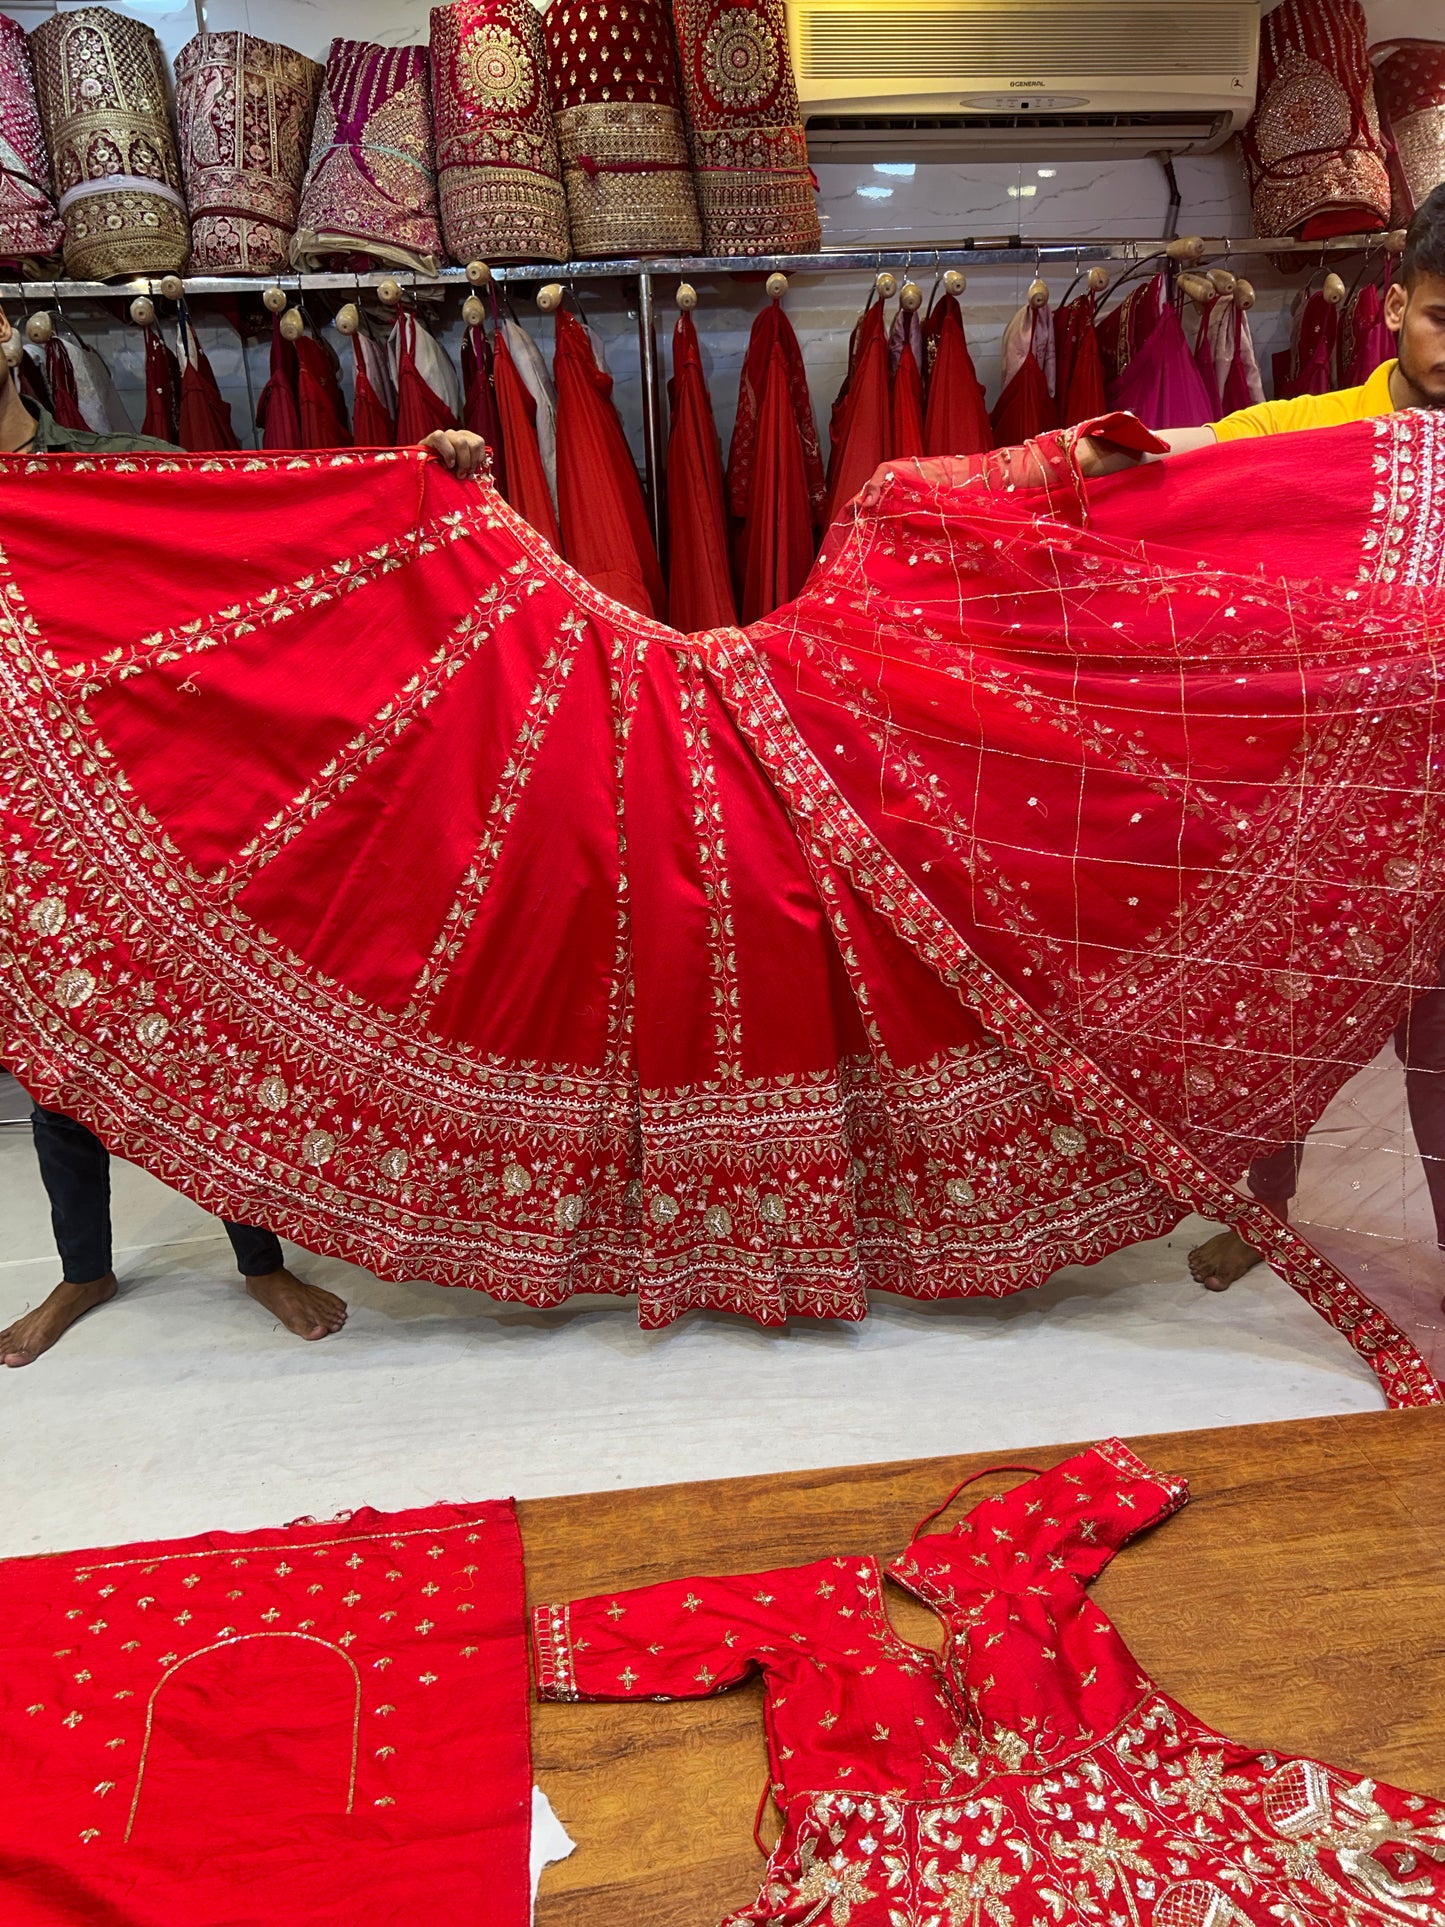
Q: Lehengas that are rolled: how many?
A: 9